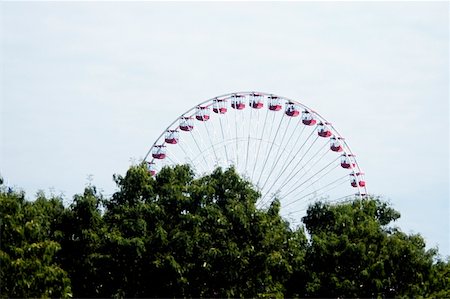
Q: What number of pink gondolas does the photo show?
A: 15